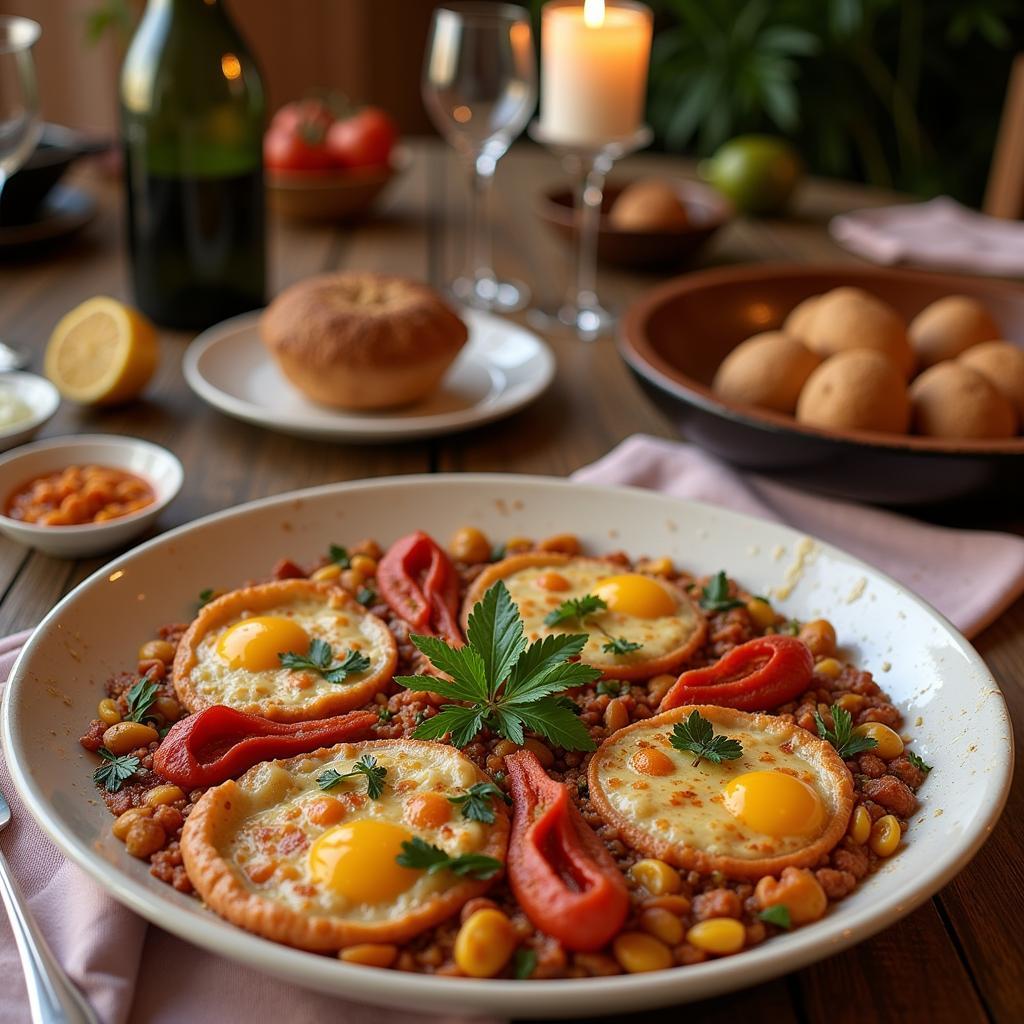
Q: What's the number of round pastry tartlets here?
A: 4